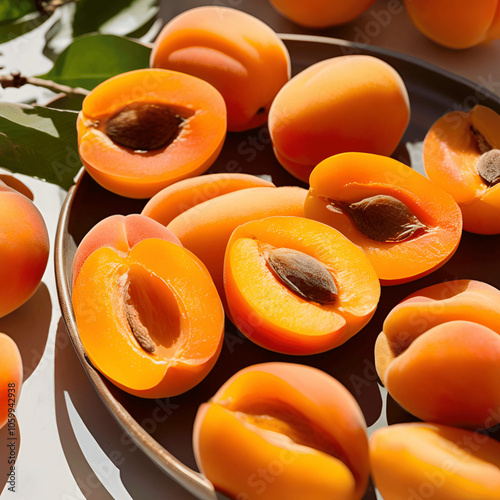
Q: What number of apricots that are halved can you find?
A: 5